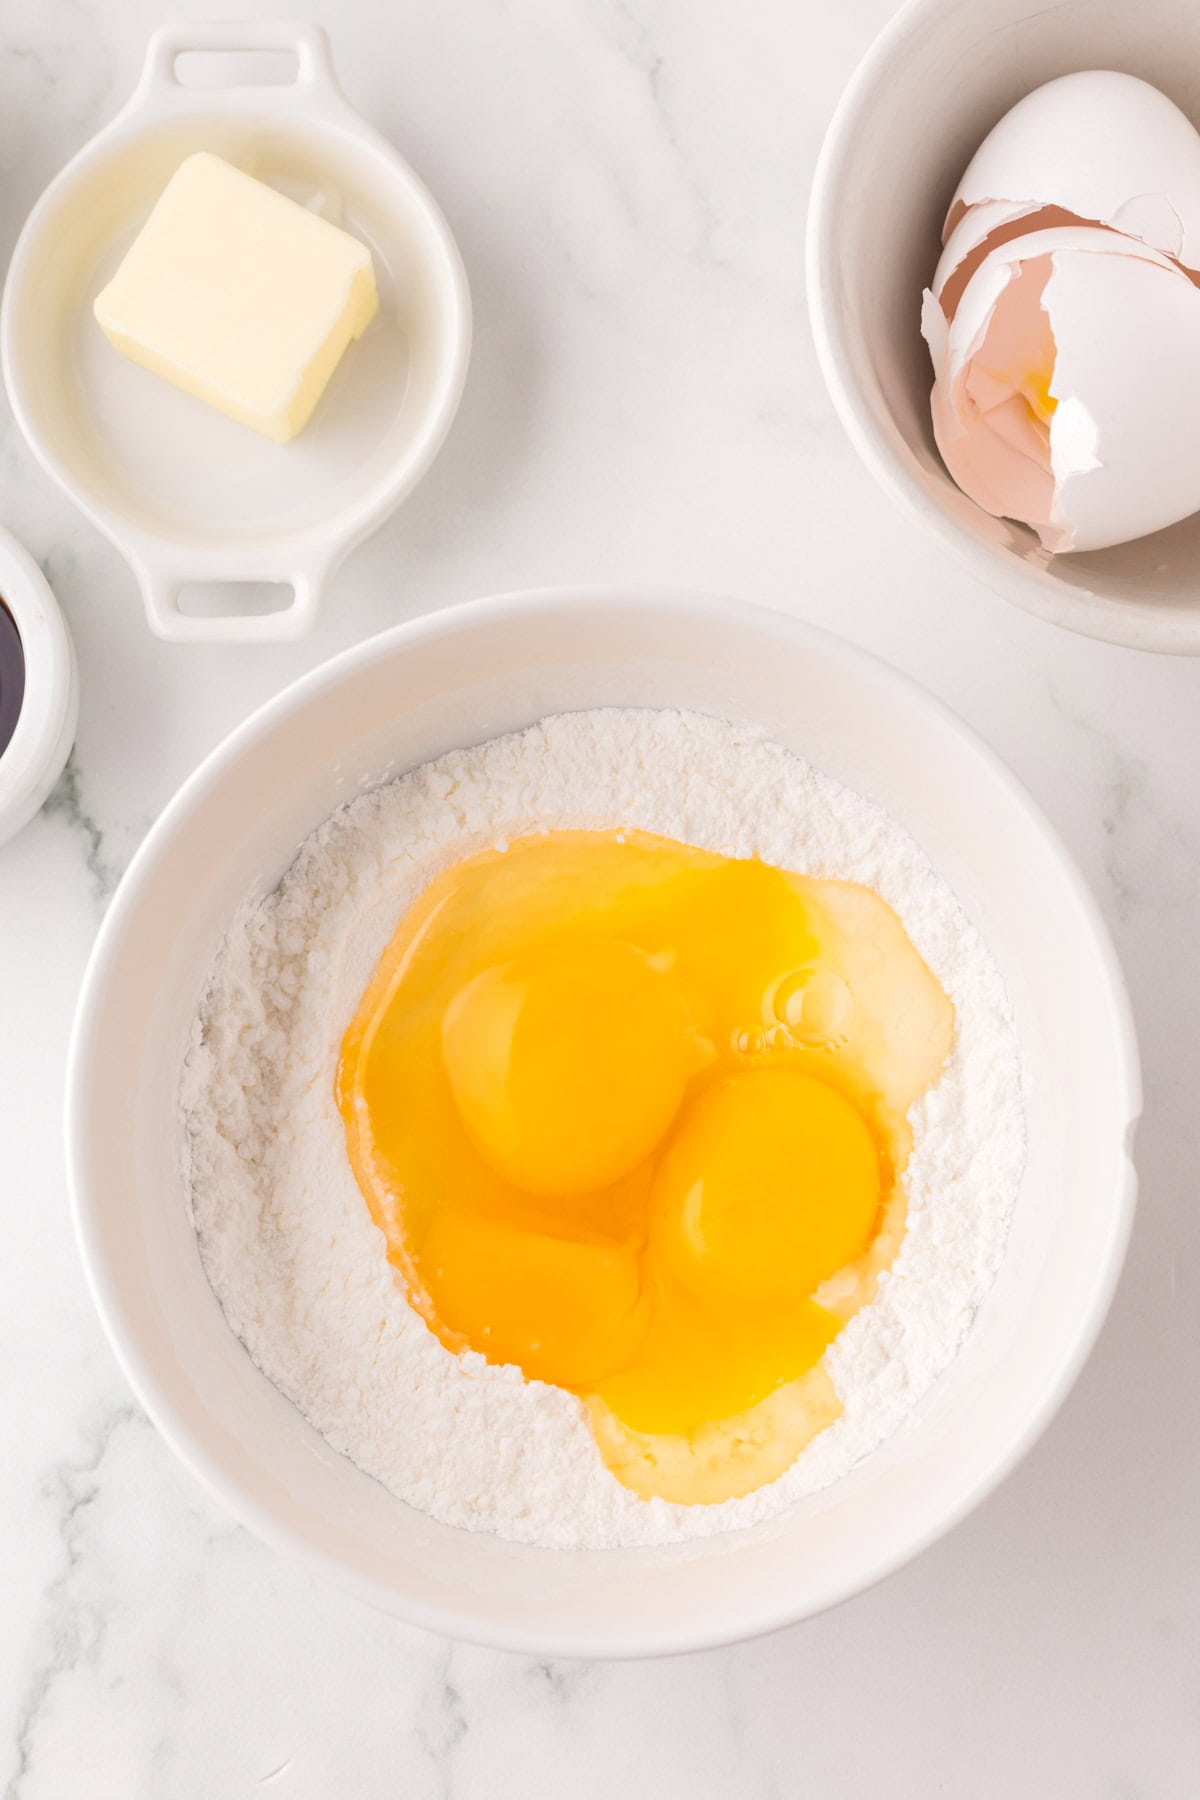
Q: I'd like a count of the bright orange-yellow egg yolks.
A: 3